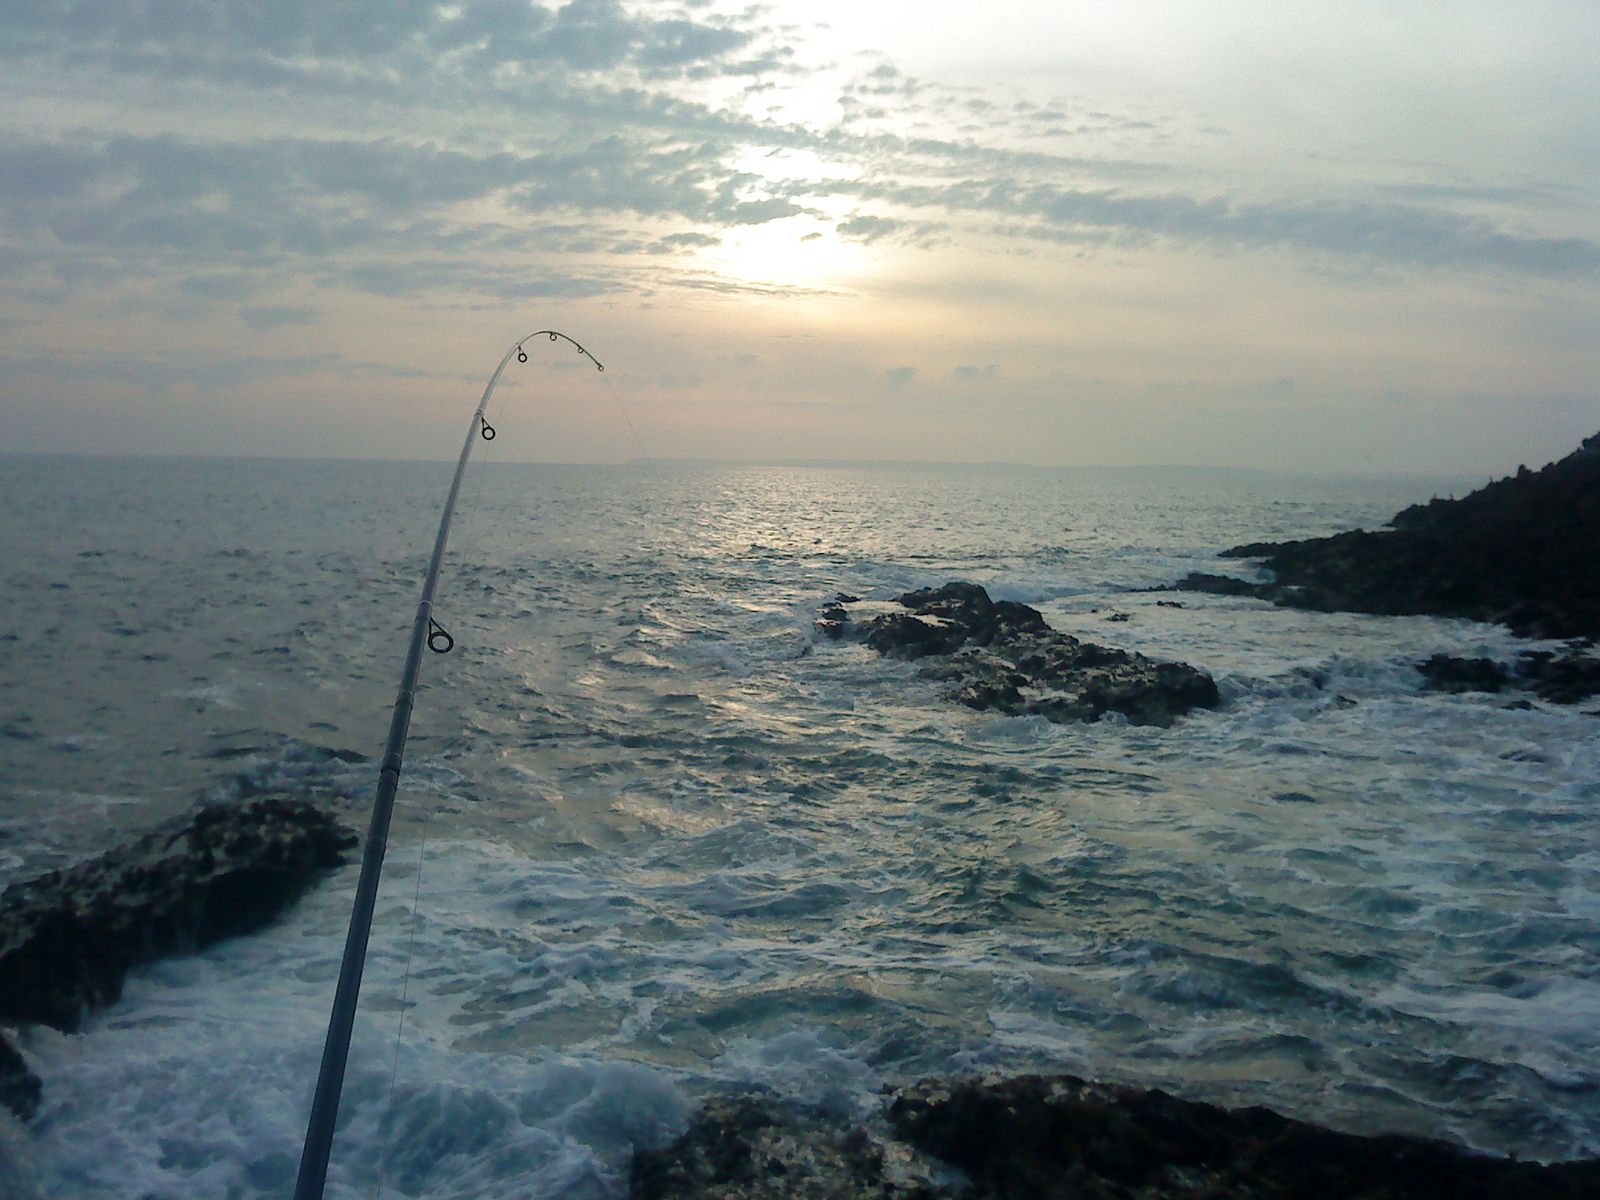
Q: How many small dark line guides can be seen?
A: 6